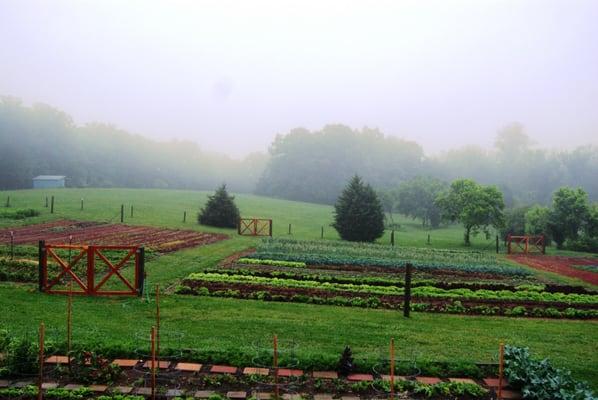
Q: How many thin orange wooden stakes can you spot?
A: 7